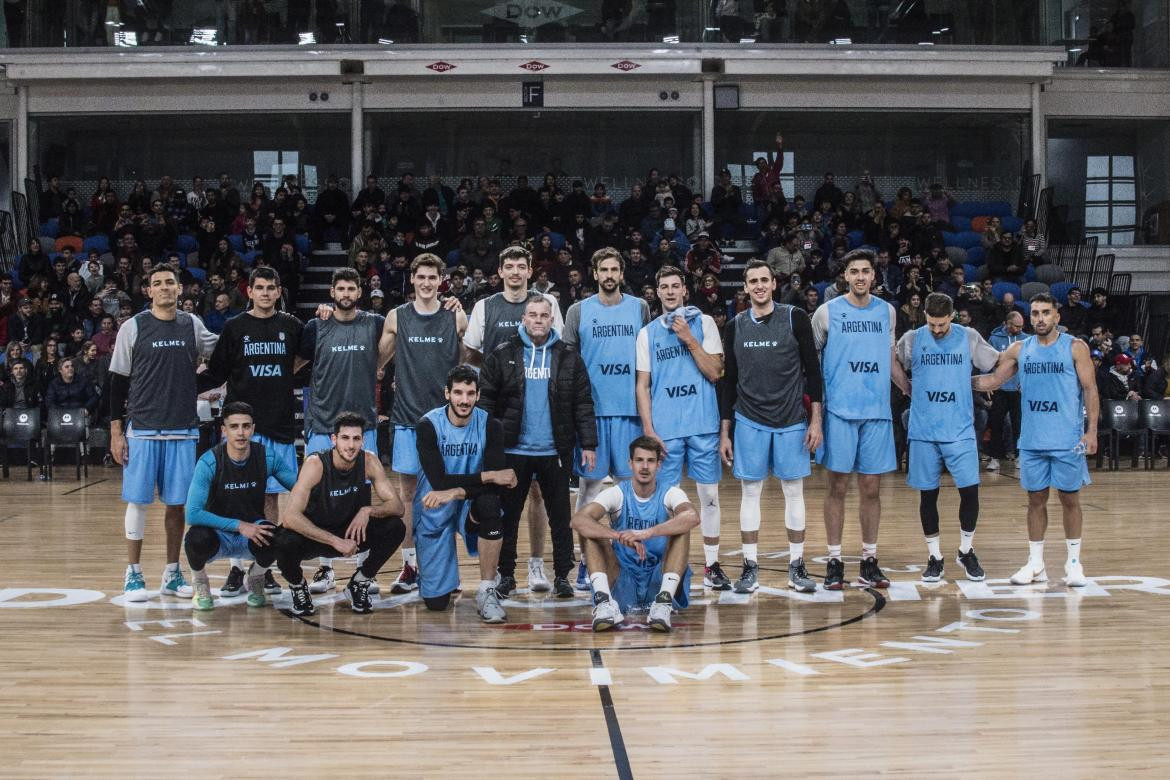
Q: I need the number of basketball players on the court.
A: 15